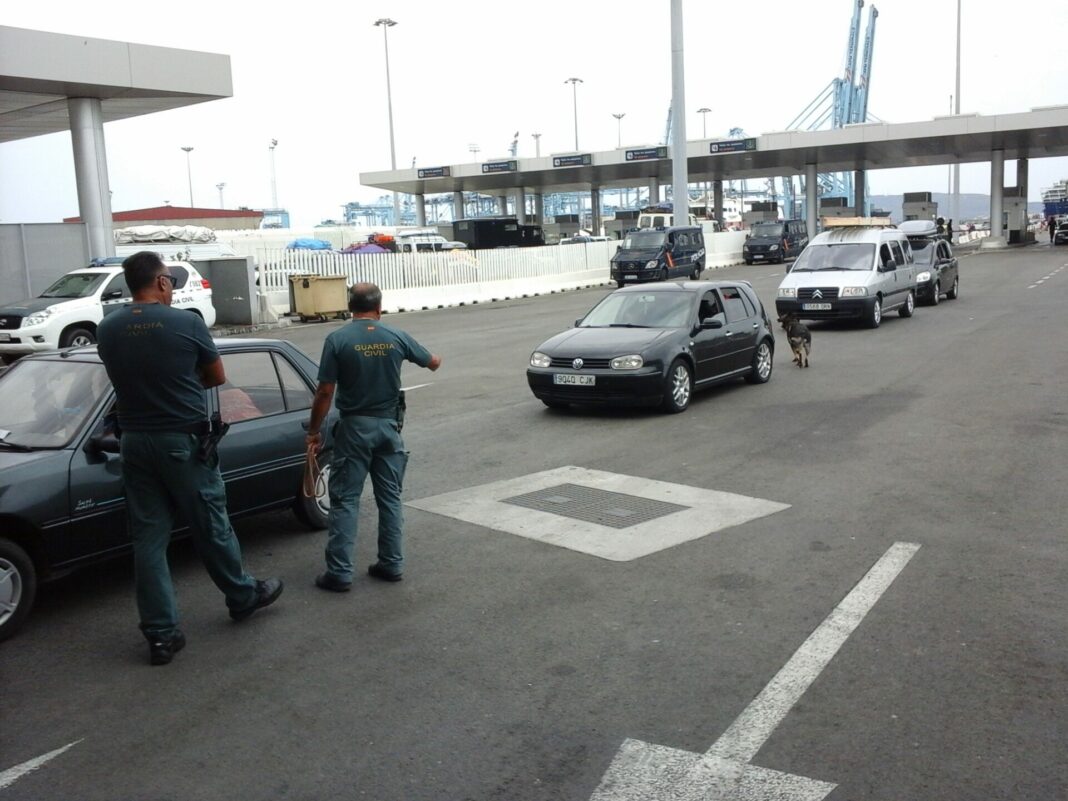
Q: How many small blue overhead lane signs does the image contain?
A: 5